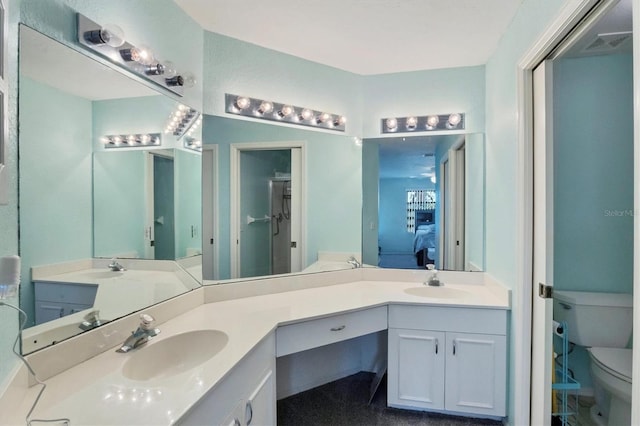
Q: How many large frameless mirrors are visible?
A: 3